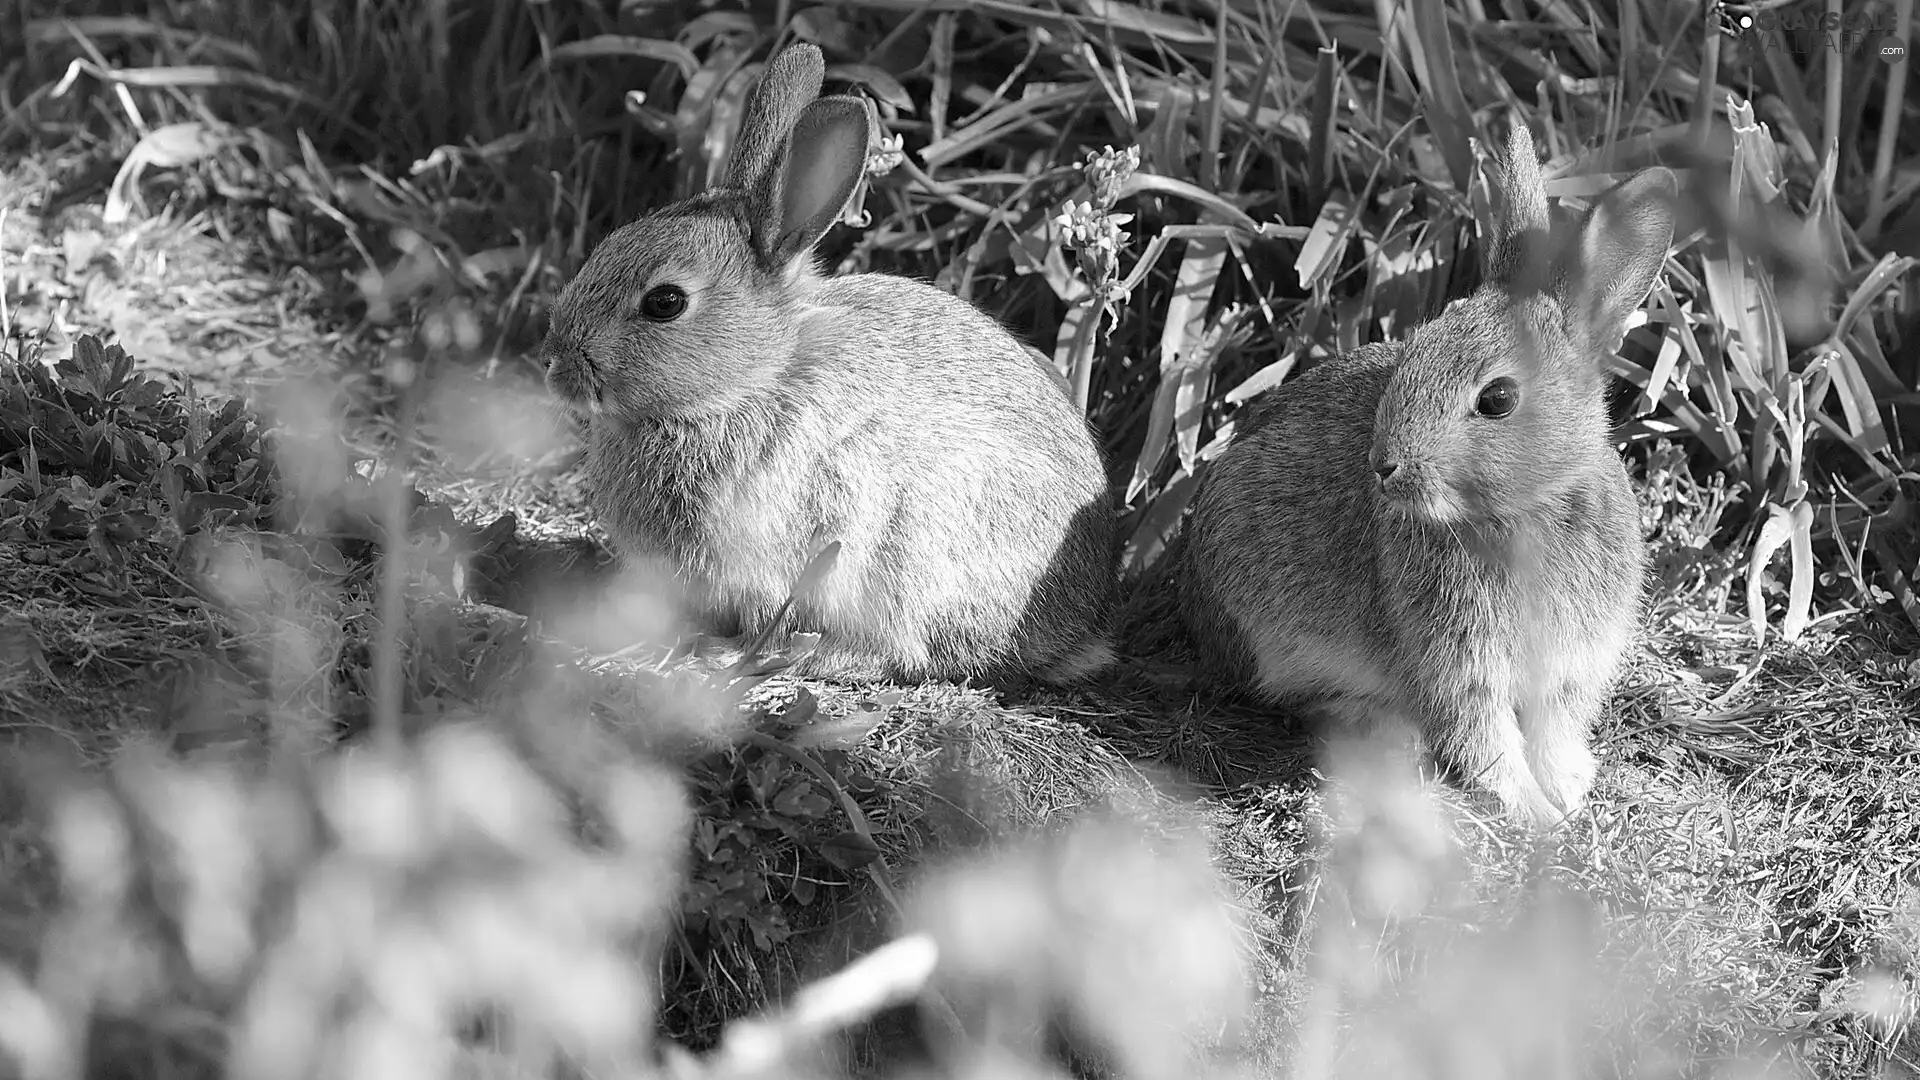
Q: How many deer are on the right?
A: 0